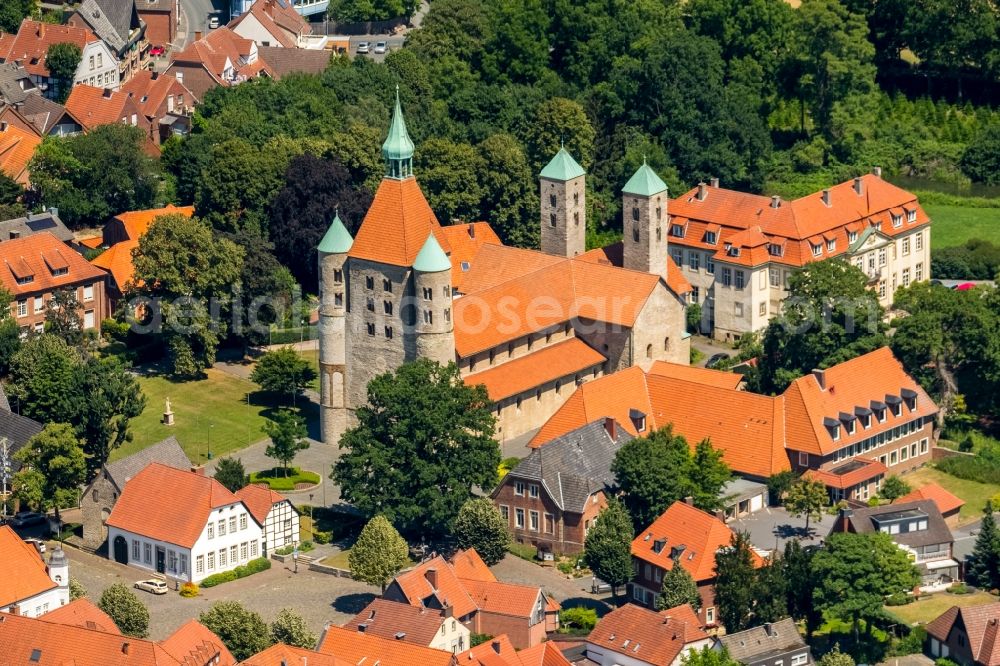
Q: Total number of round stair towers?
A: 2